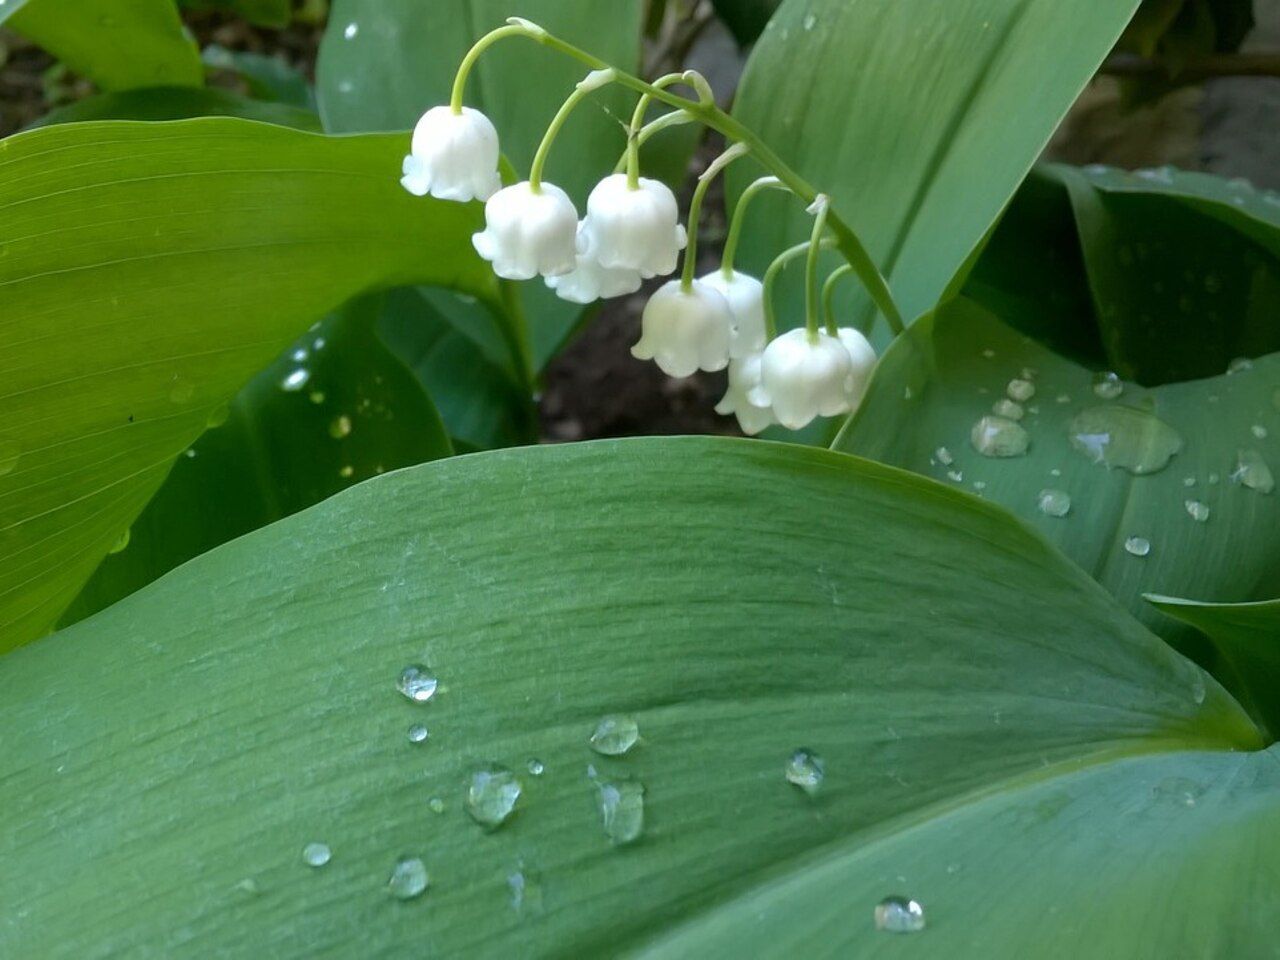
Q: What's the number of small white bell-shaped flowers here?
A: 9